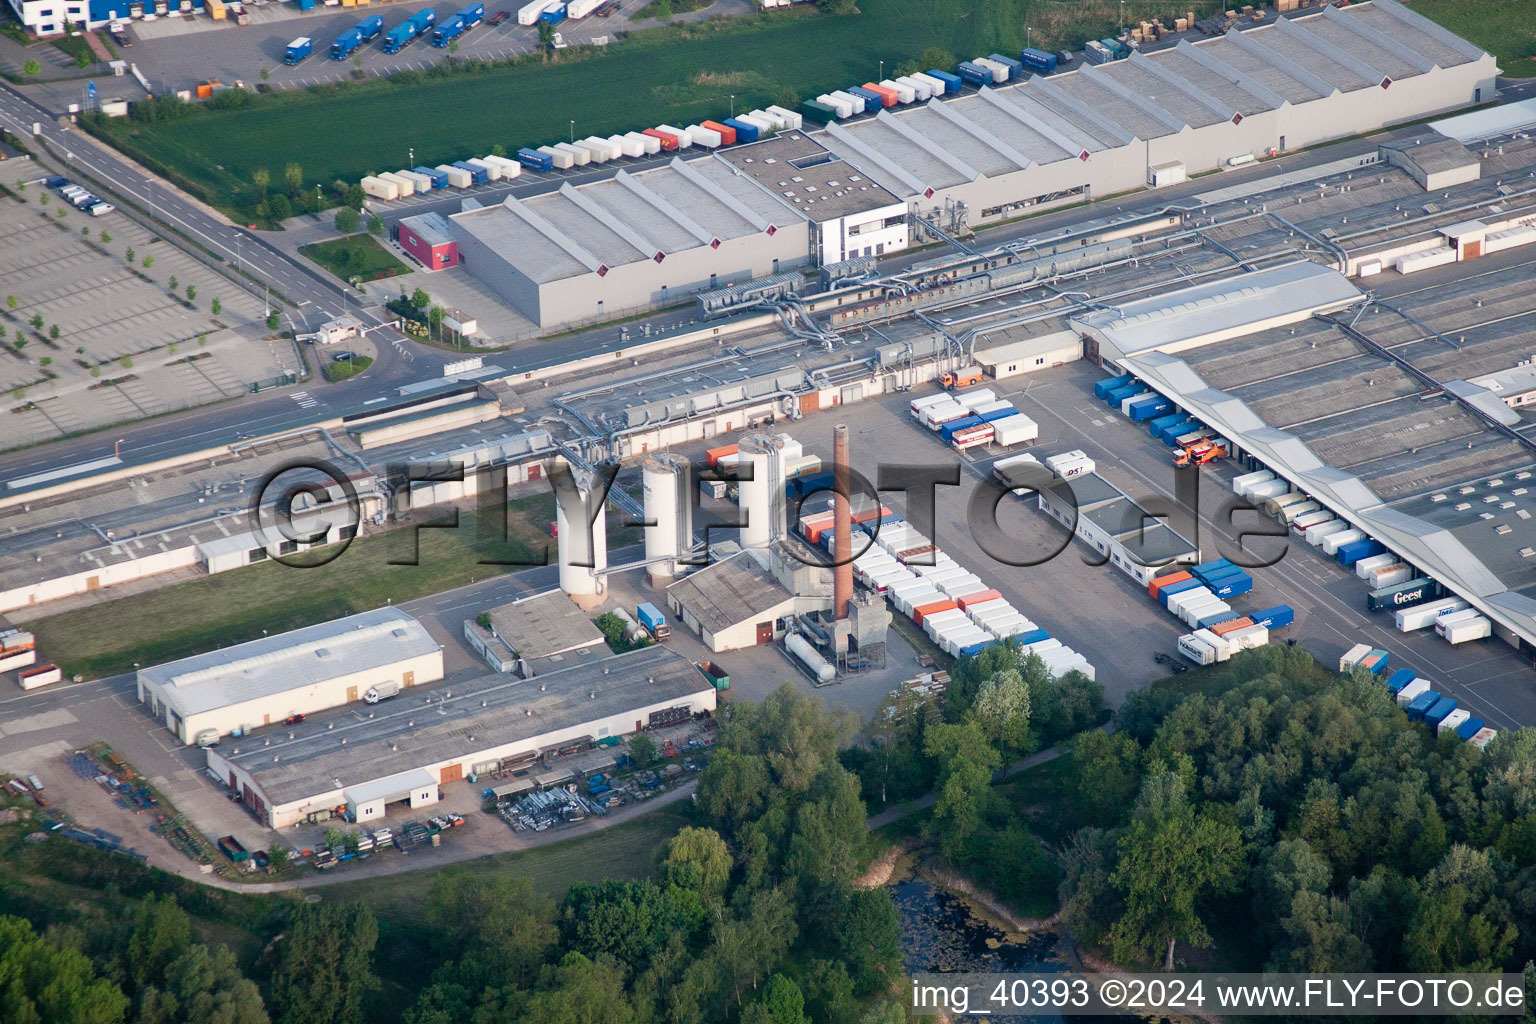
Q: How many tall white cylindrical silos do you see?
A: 3